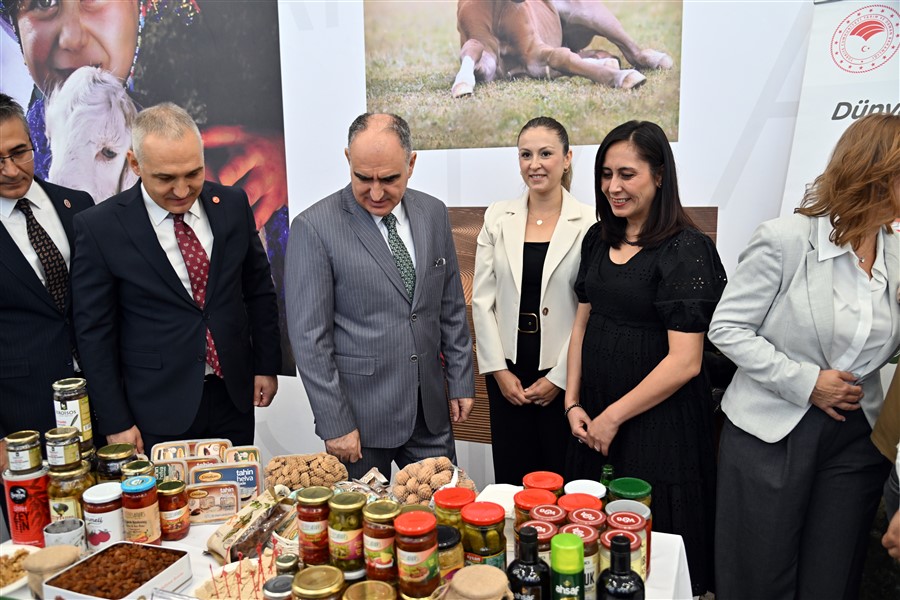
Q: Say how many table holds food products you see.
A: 1